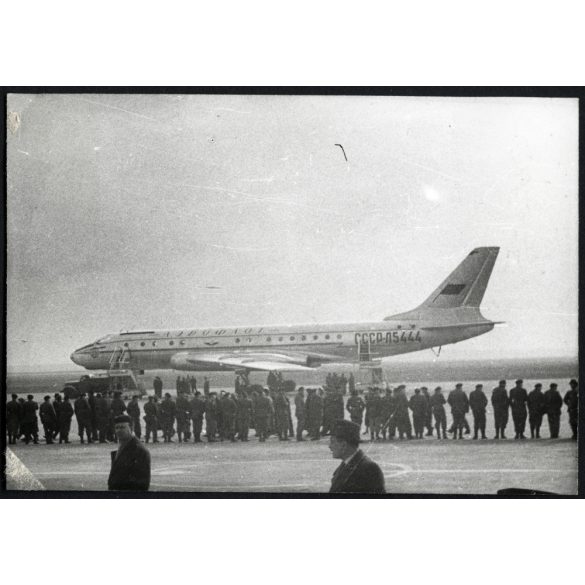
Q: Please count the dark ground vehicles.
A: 1